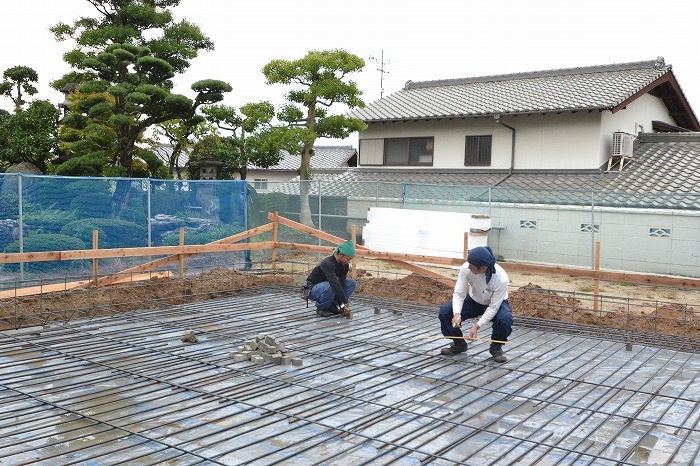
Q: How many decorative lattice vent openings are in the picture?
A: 3